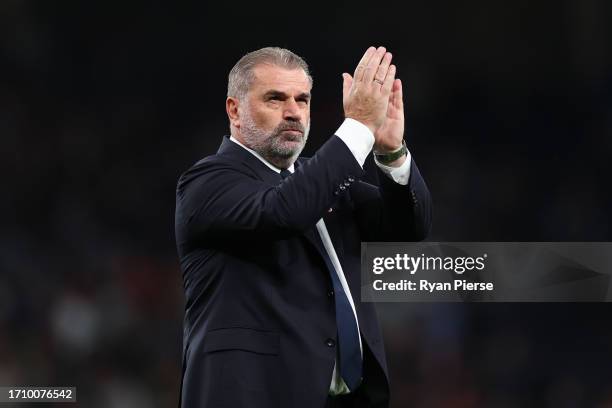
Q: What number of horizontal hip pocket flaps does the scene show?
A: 1